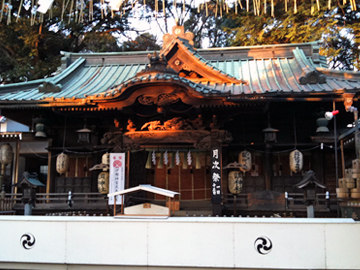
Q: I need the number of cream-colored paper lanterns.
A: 7